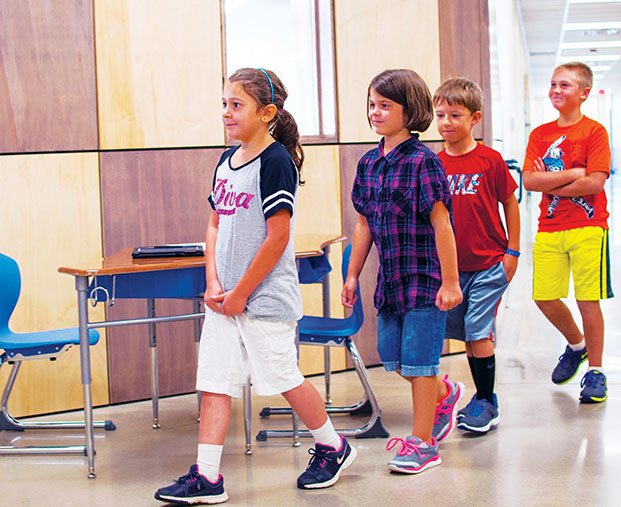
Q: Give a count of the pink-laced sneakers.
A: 2